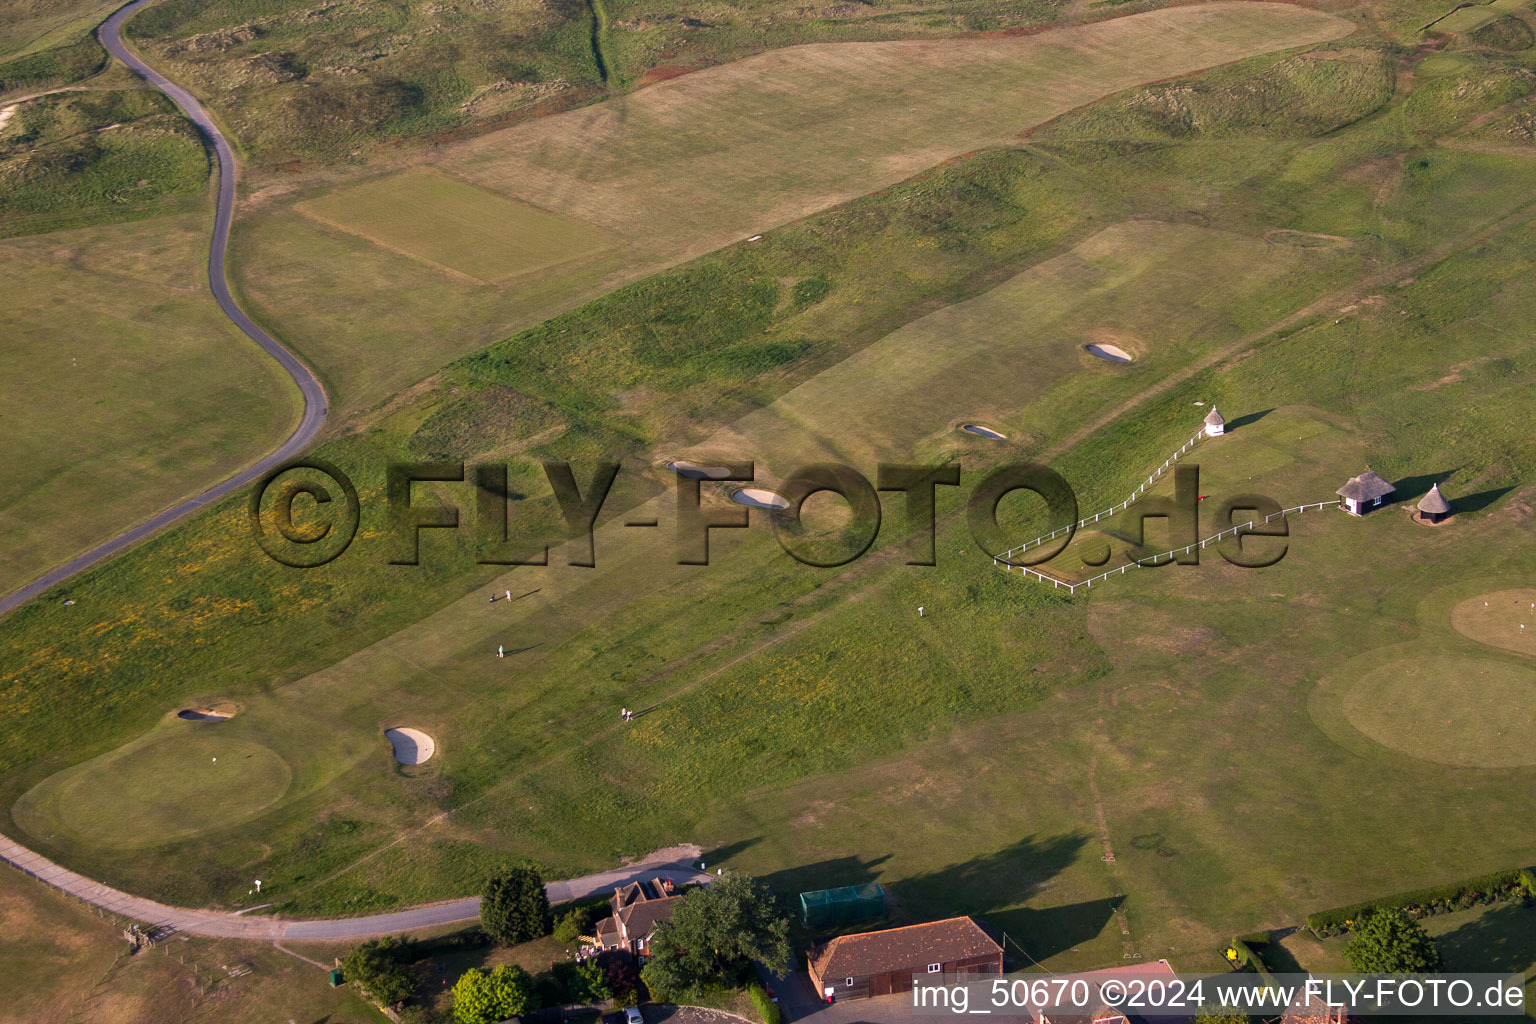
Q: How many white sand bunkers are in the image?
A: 6